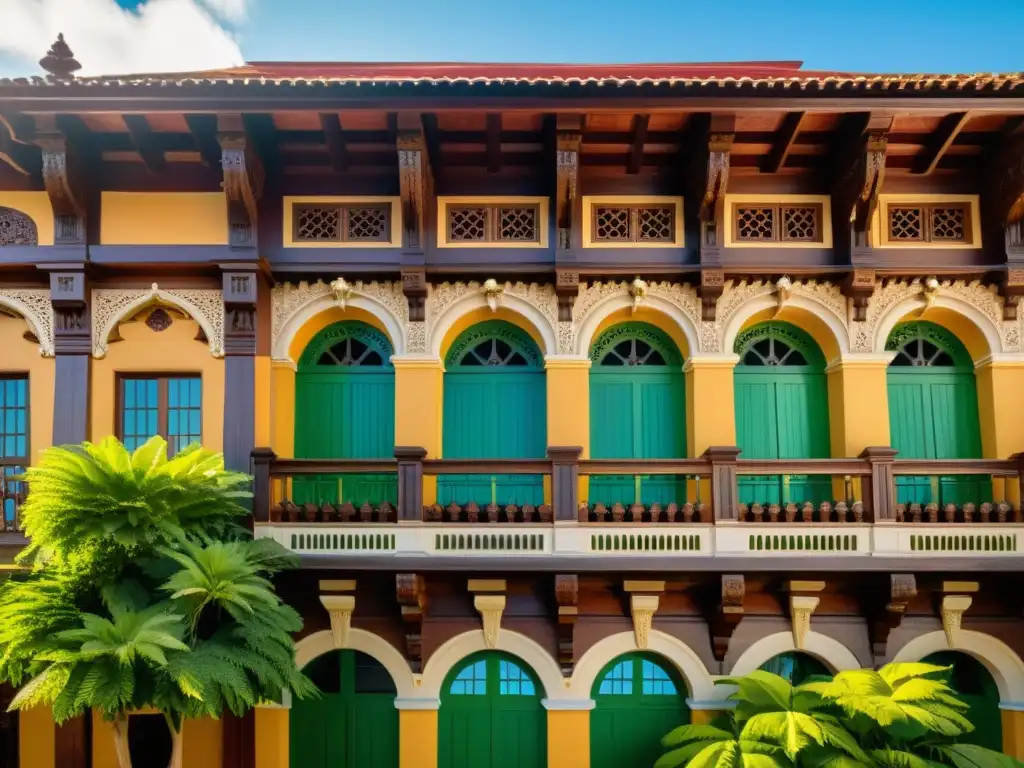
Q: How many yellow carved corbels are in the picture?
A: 5